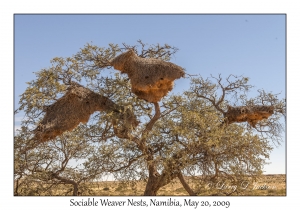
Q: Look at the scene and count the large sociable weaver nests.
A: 3